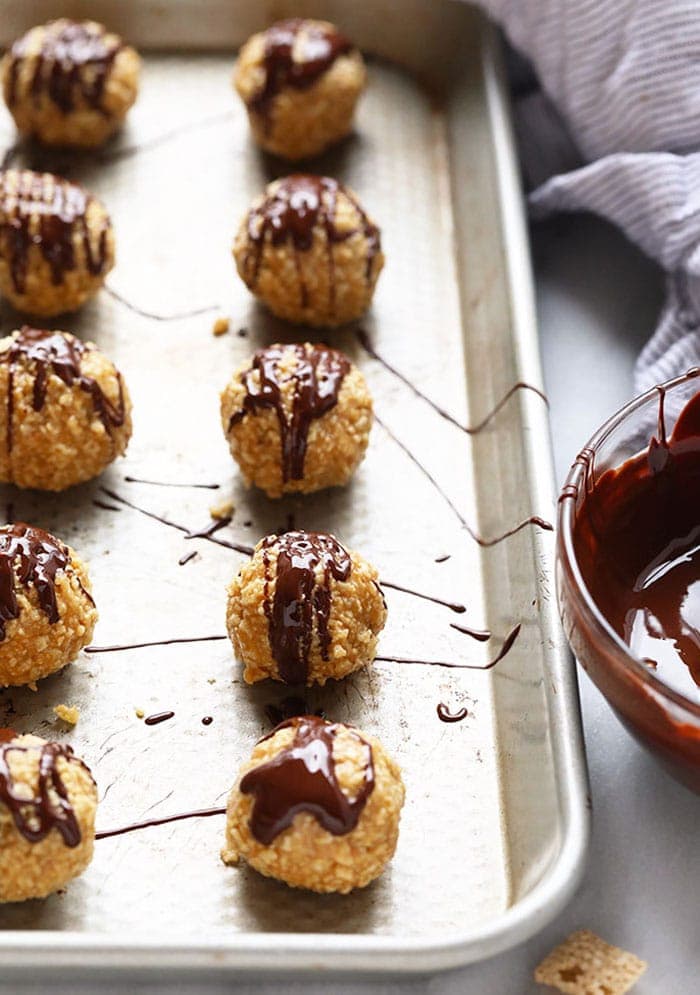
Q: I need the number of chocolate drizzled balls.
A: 10